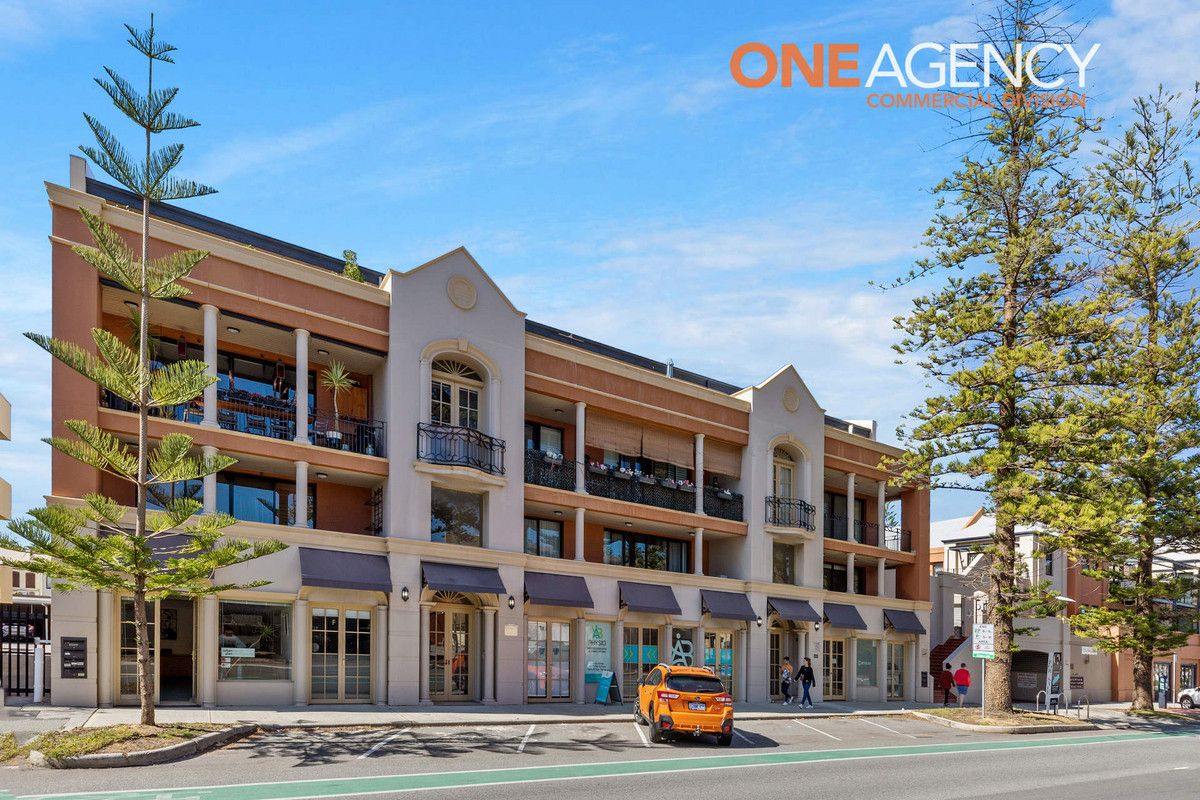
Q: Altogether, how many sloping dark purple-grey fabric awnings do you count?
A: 9